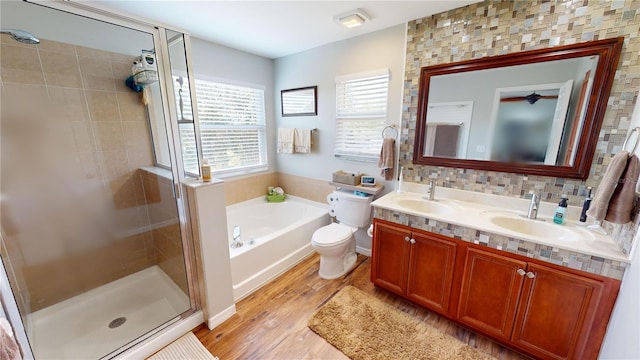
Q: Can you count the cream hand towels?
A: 2